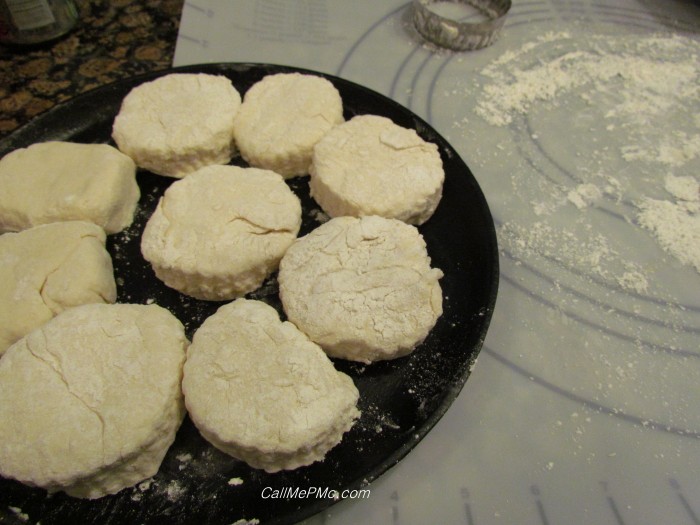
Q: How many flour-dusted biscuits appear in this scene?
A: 9